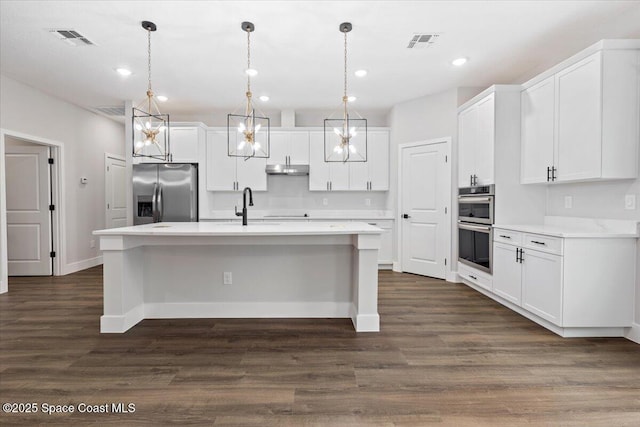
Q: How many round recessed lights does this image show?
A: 7